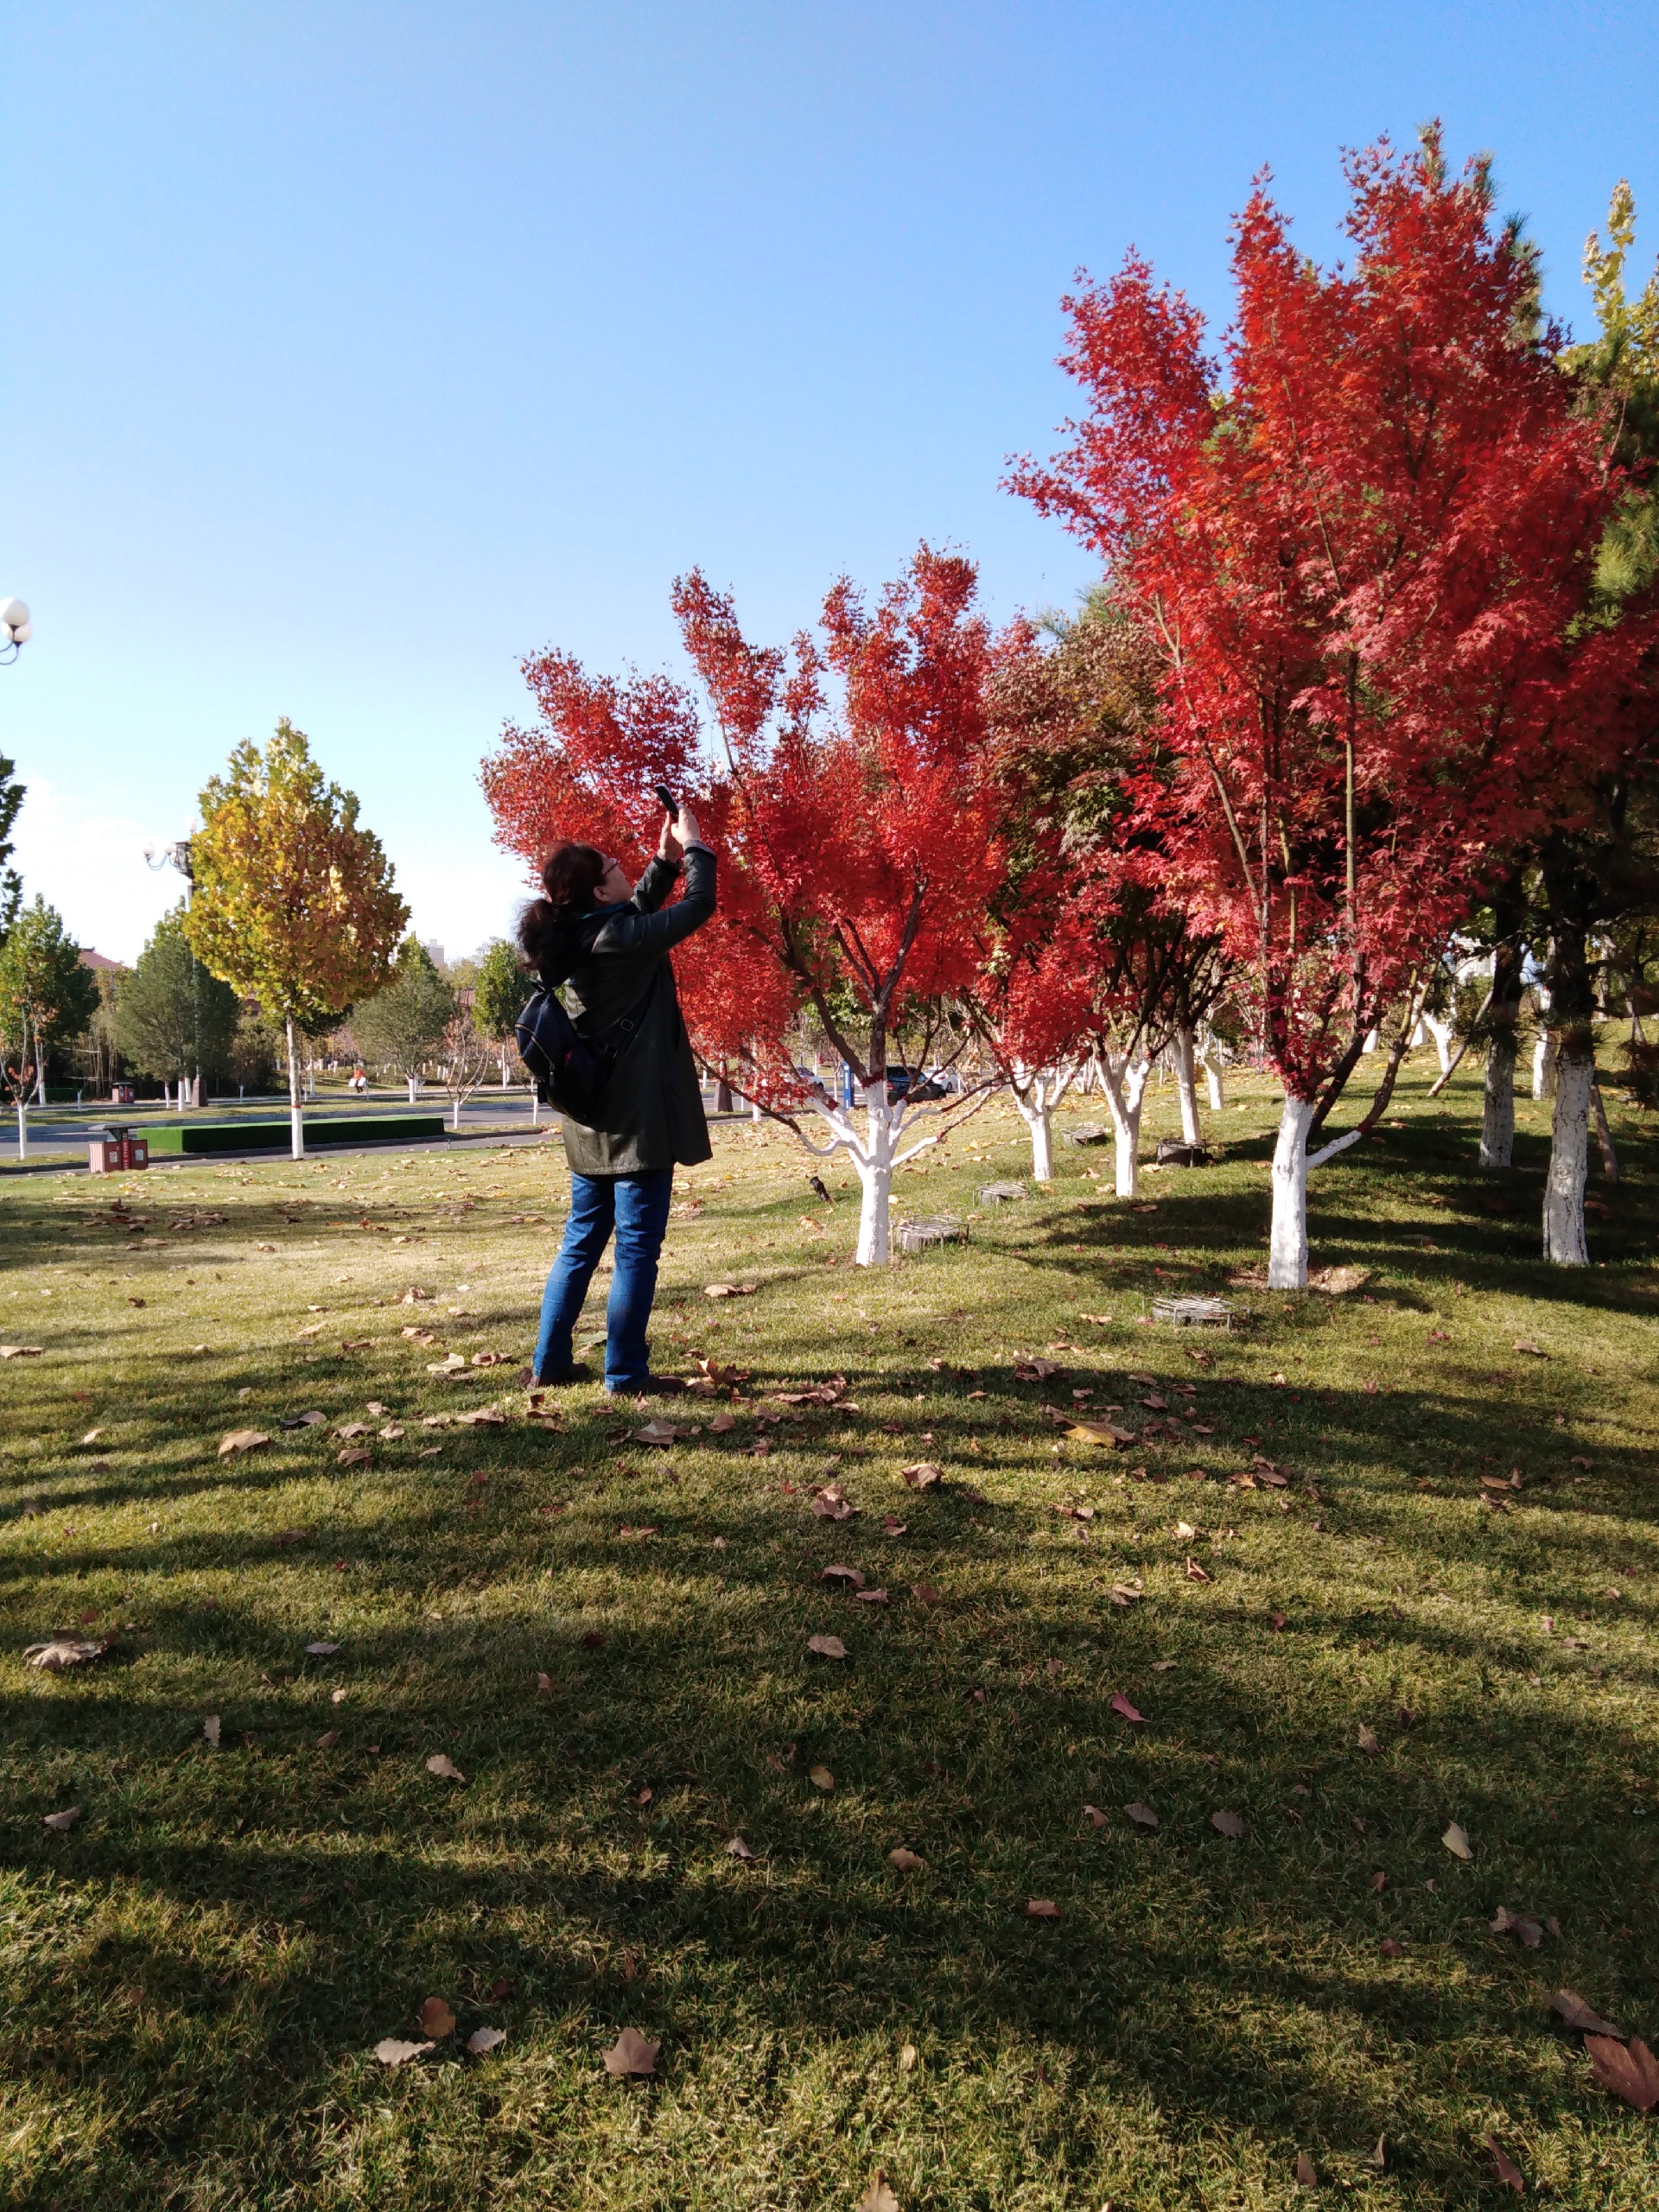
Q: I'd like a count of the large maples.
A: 2